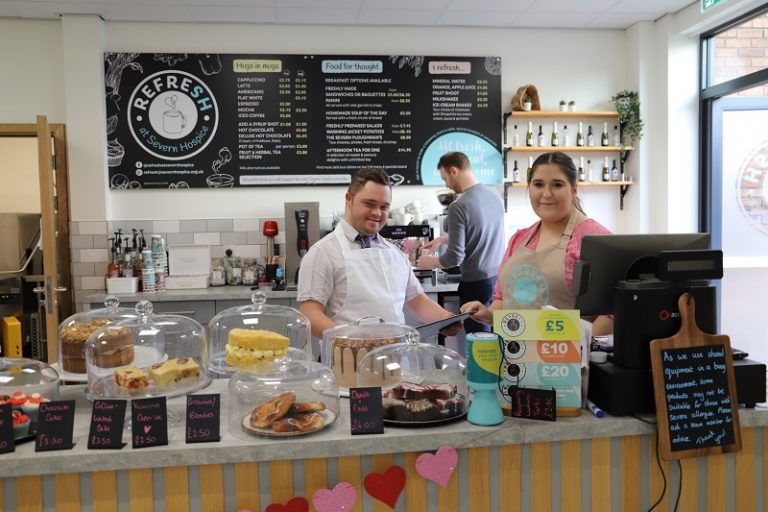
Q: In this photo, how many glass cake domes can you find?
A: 7